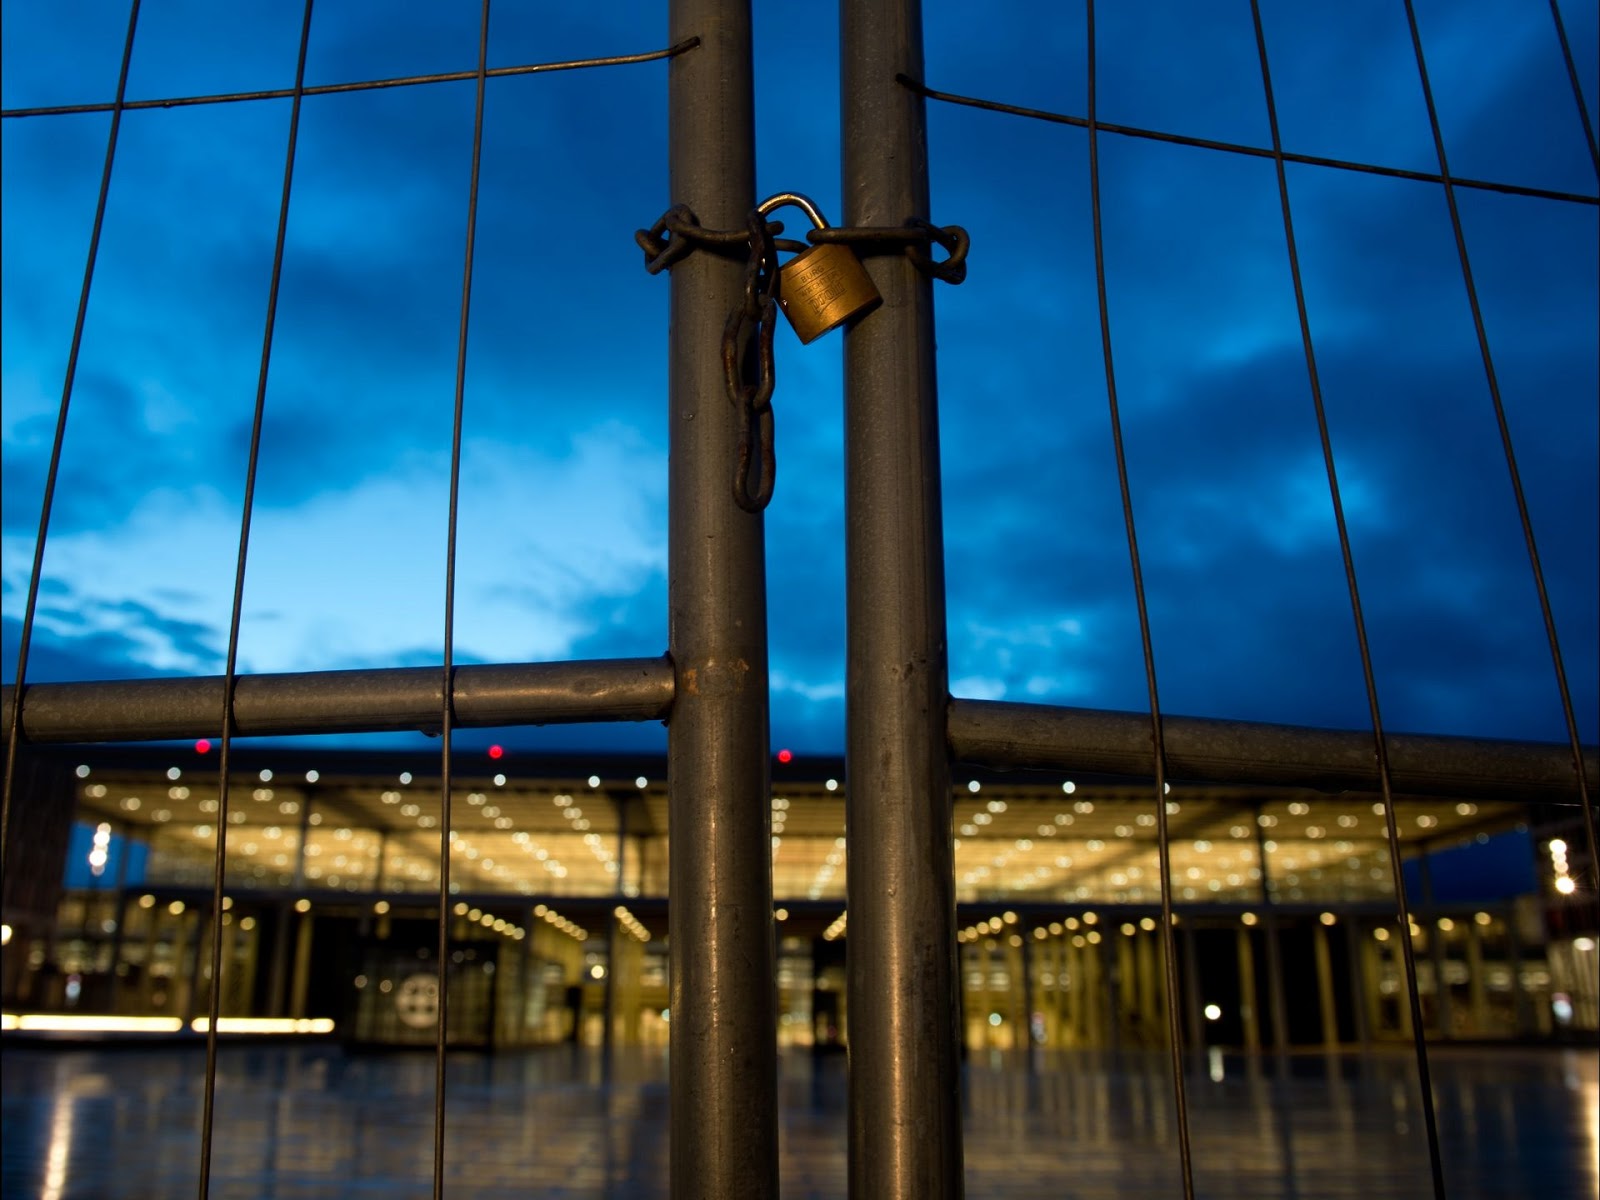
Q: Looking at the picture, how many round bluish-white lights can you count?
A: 12